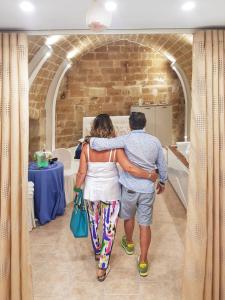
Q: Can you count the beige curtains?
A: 2